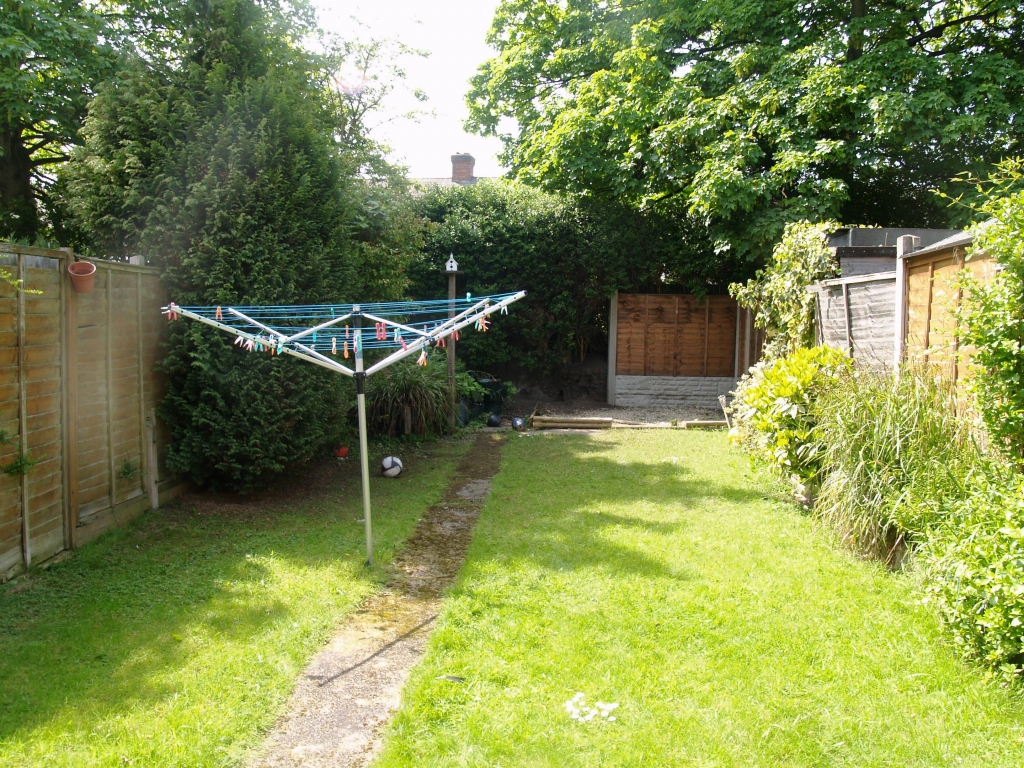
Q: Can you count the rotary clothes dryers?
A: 1